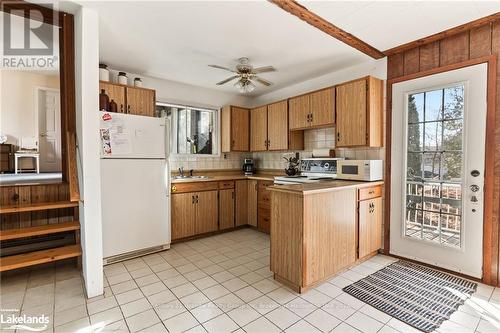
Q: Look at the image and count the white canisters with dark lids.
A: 3